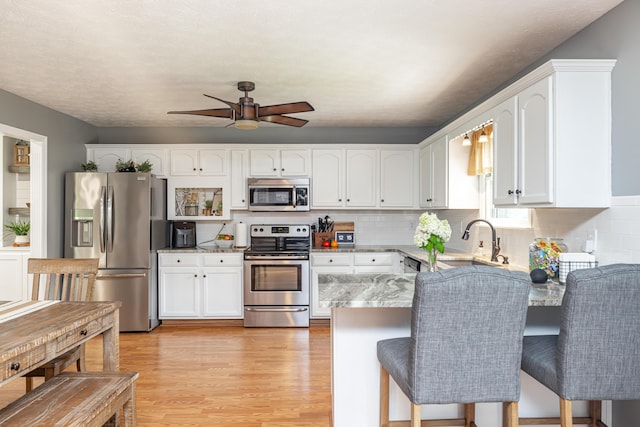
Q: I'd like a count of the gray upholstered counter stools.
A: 2